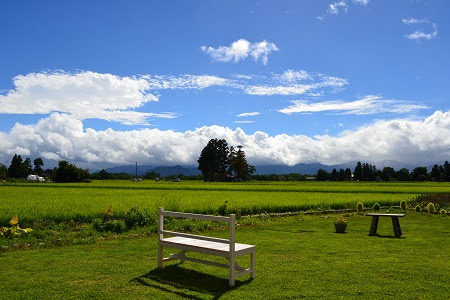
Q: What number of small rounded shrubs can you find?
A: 6